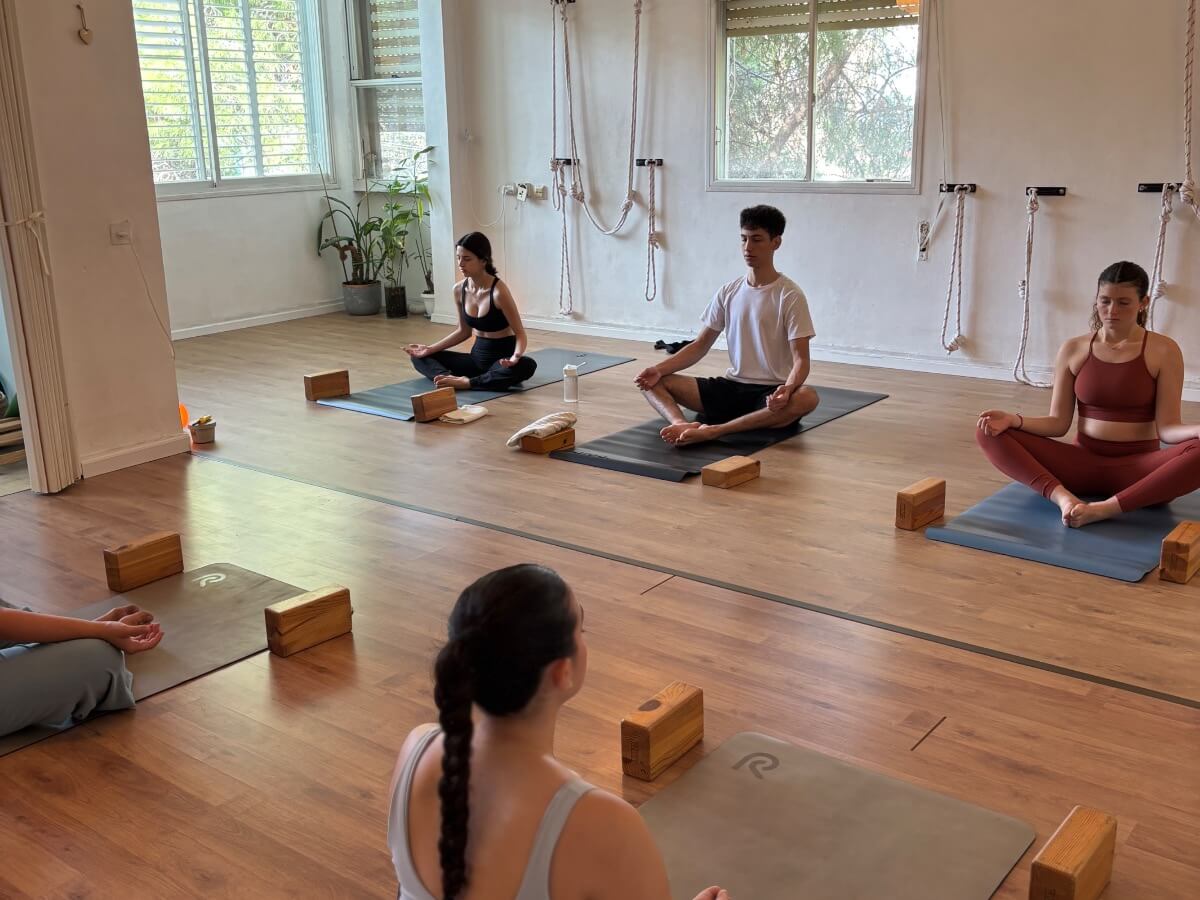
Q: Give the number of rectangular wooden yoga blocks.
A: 10